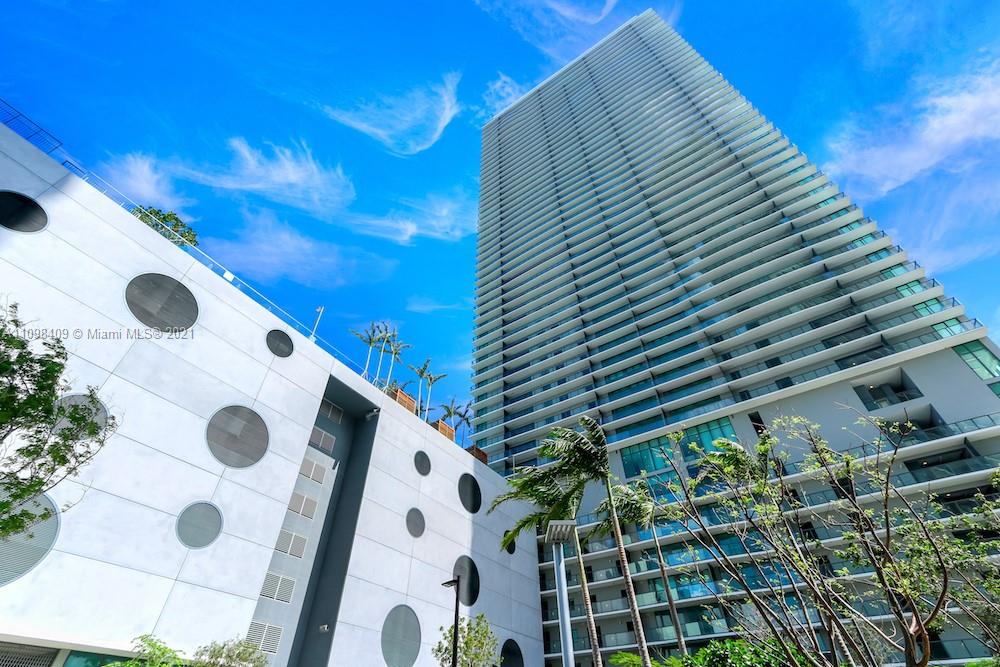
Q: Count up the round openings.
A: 14